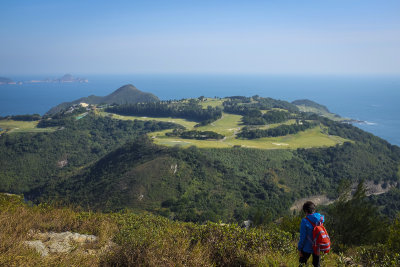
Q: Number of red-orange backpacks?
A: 1